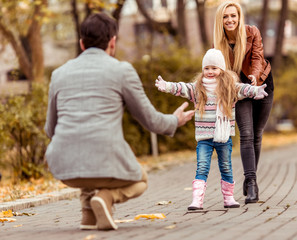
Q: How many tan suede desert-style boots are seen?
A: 2